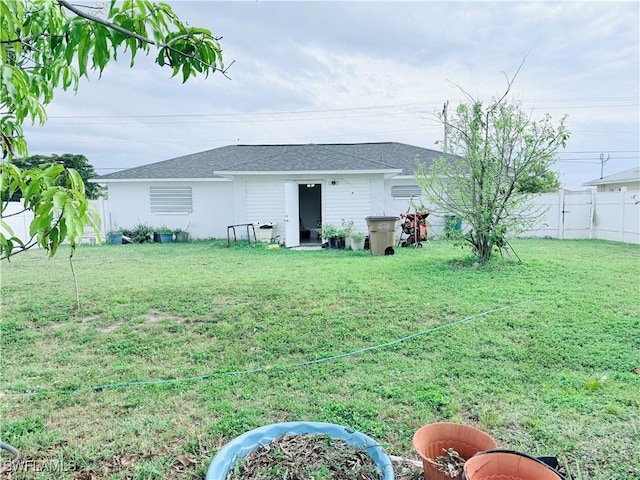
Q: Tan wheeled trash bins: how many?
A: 1